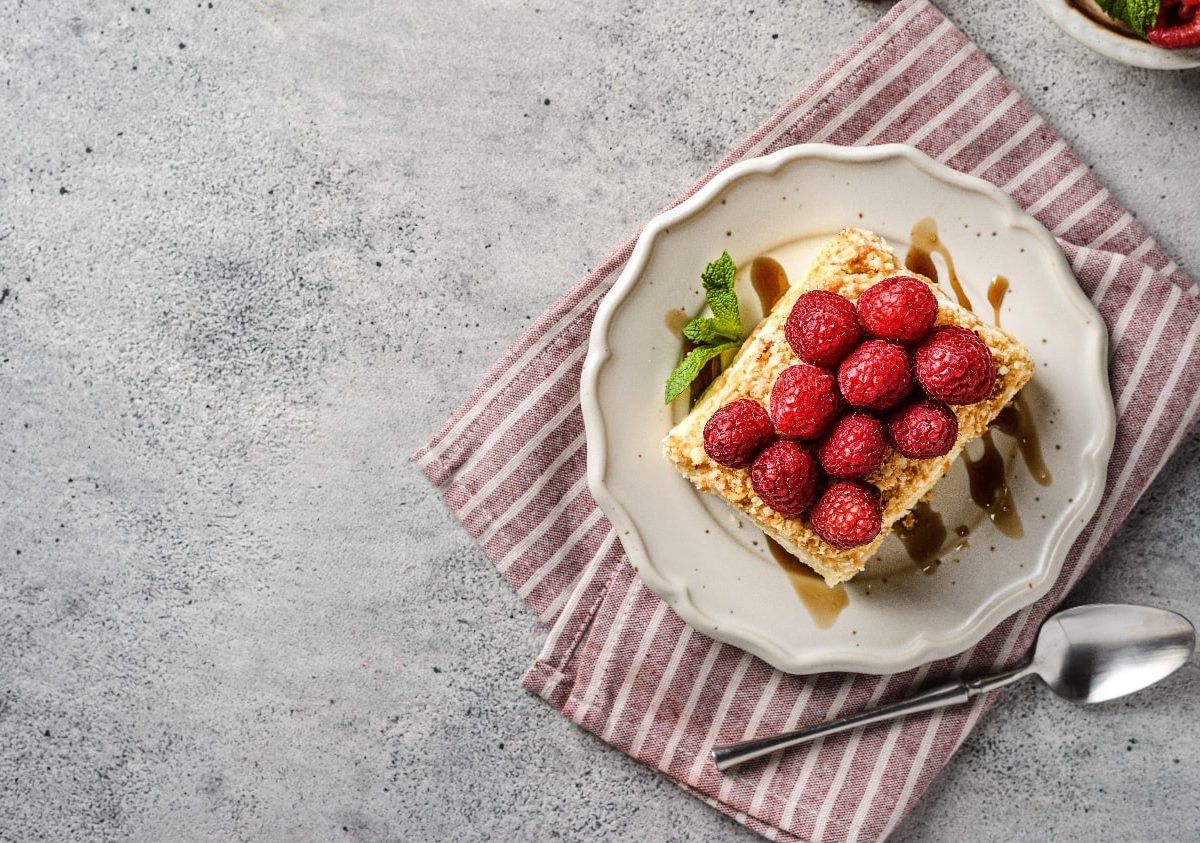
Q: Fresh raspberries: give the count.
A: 10